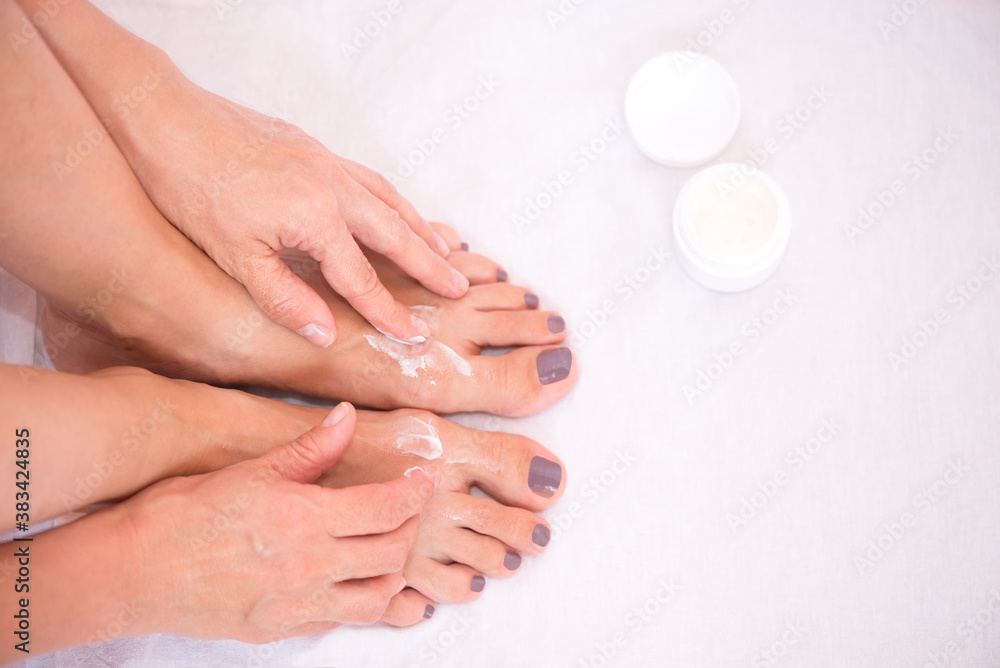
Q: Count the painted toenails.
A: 10